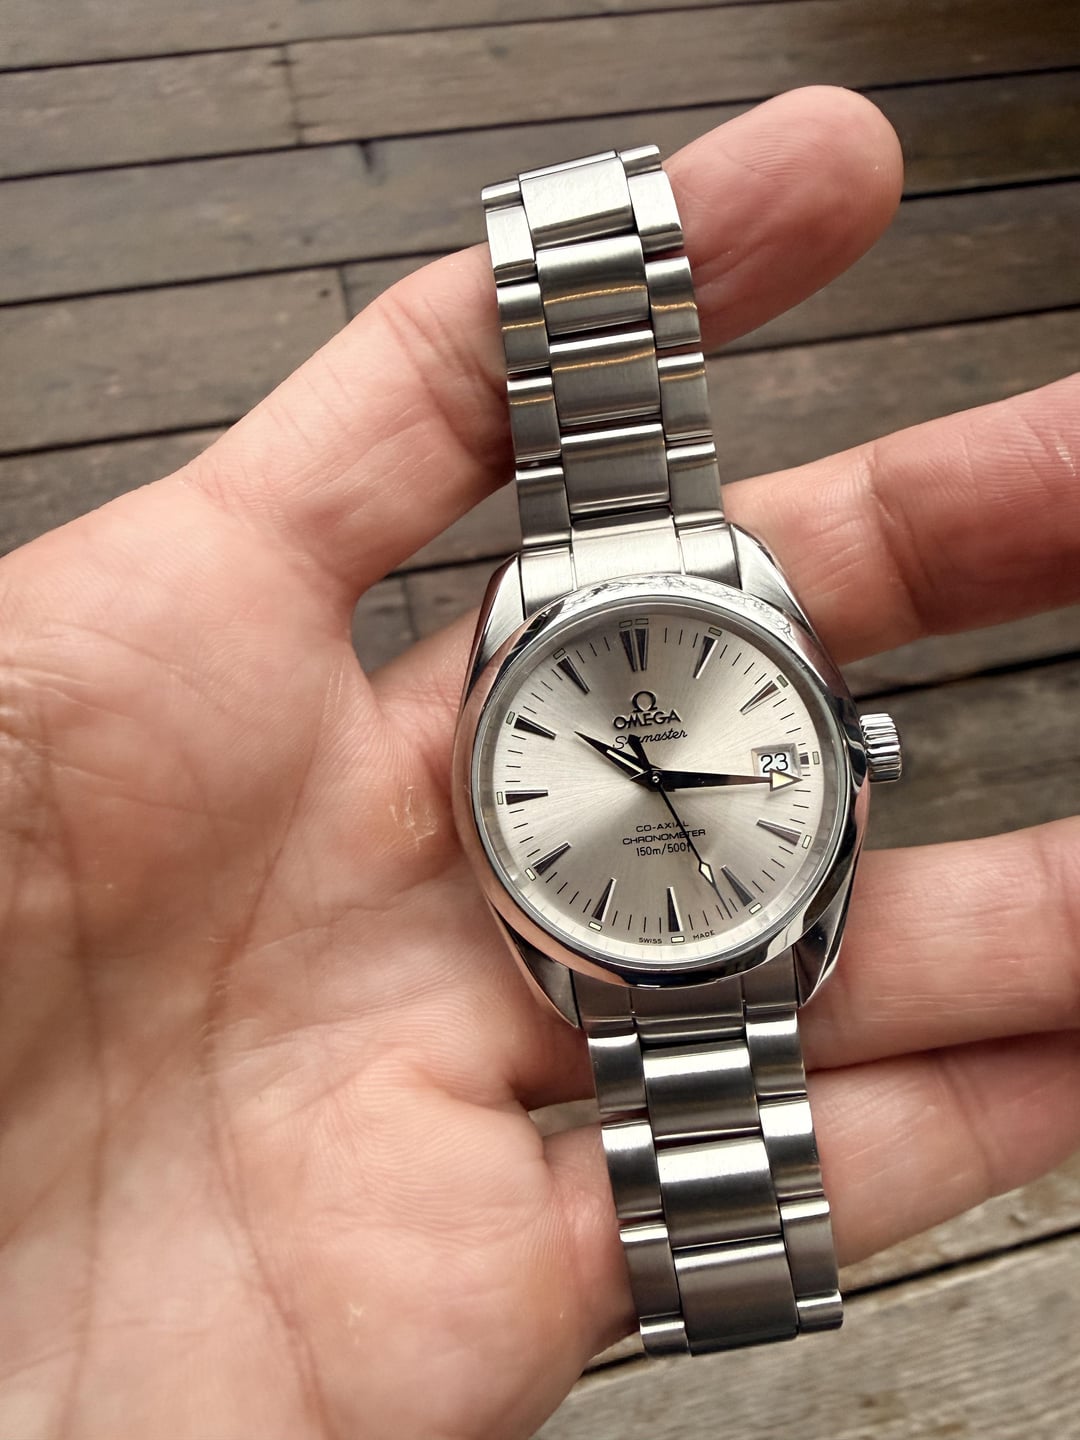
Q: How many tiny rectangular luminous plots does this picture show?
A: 13